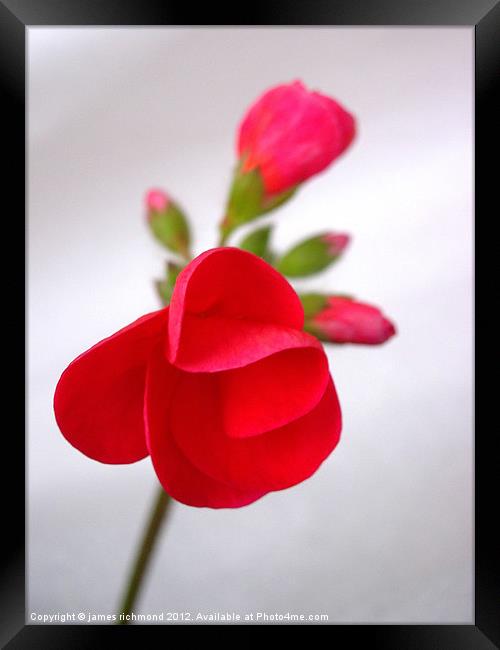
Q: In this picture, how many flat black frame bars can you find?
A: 4